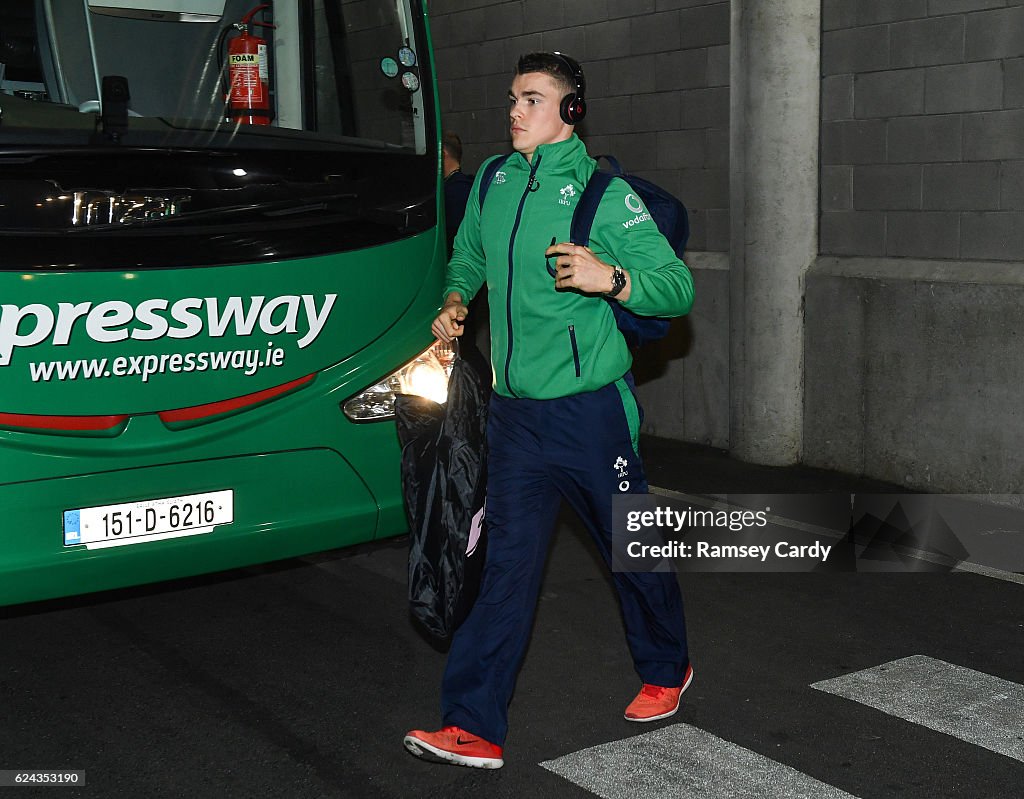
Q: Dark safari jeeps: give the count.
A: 0